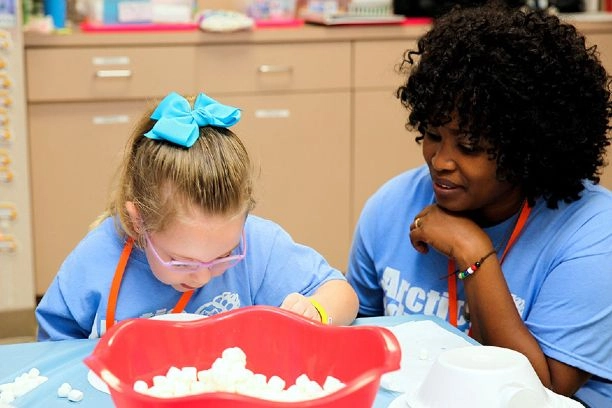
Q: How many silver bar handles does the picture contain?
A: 2